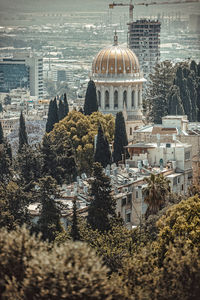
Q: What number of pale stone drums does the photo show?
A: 1